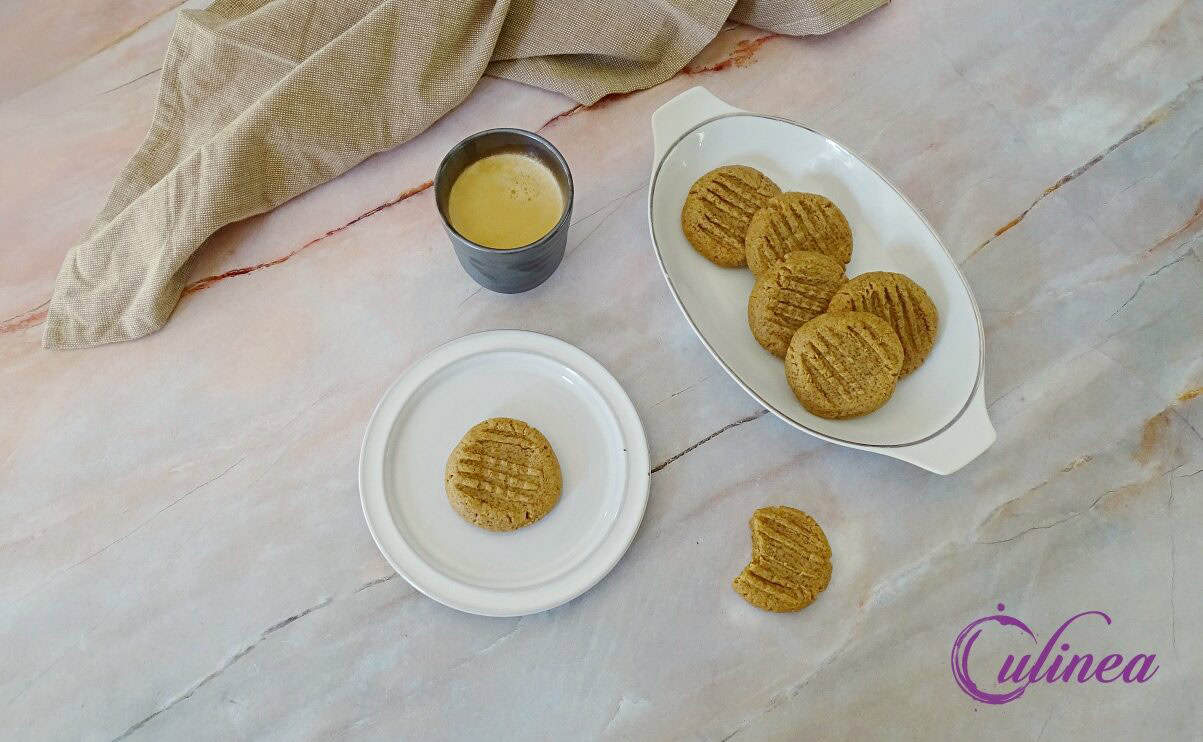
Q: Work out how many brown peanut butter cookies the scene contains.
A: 7